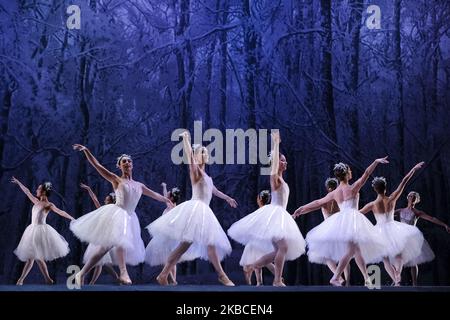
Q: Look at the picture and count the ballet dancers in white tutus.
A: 11